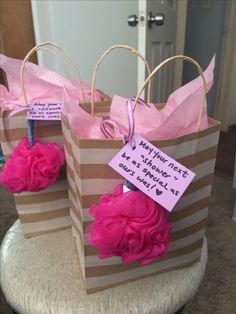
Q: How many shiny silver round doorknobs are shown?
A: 2